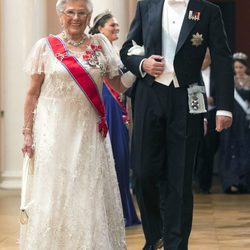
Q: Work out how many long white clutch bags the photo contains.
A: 1